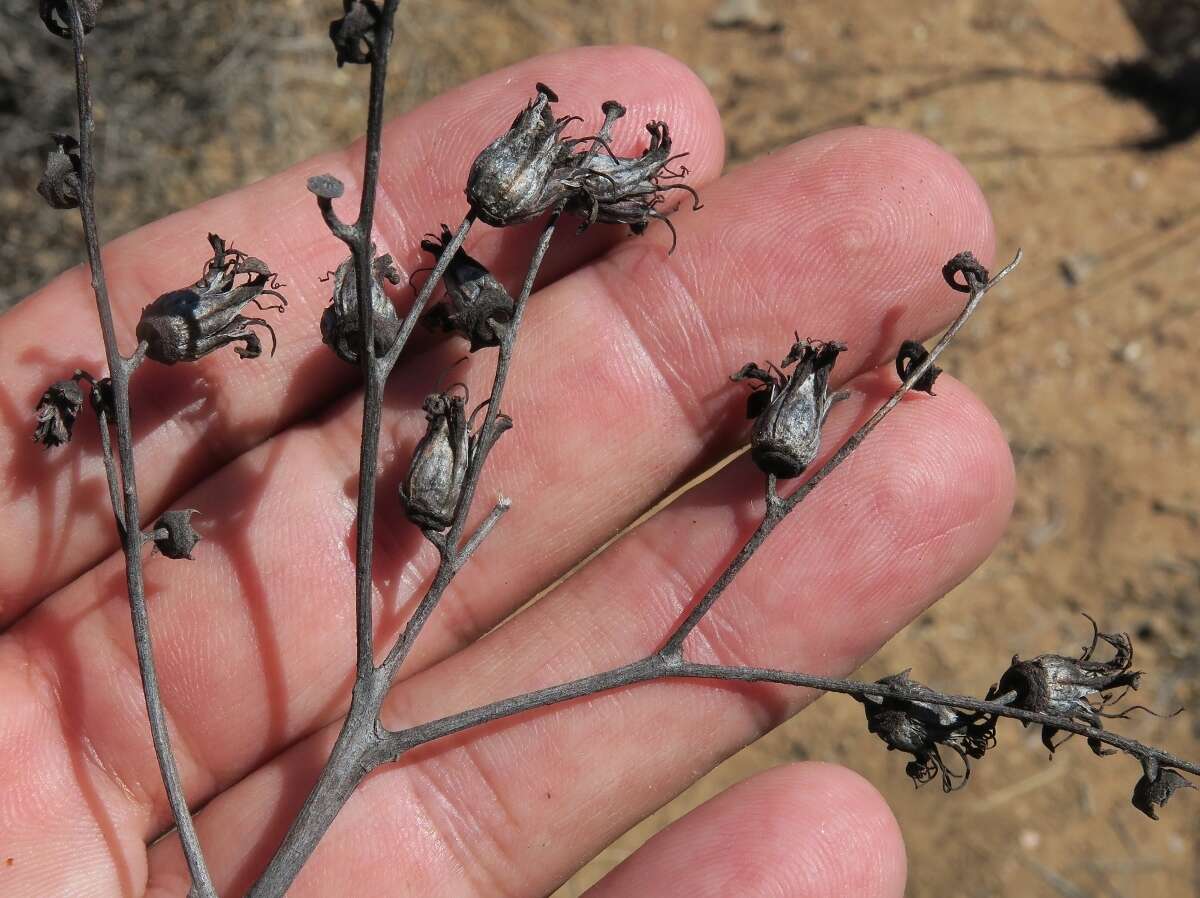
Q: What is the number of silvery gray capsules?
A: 9